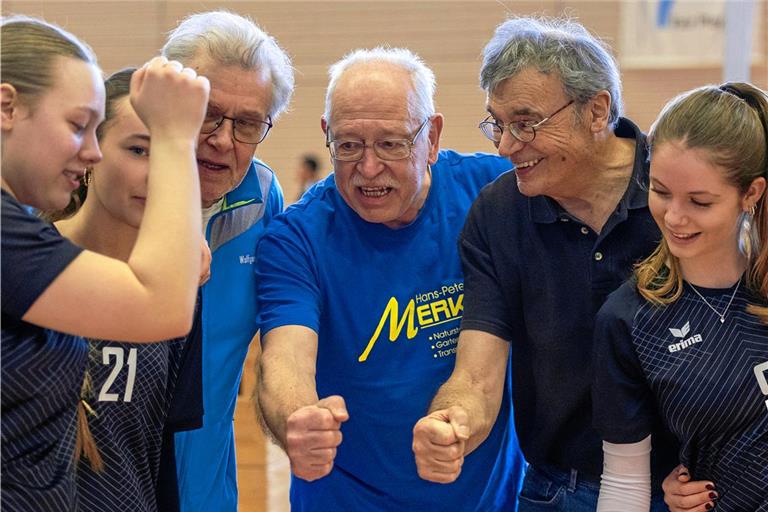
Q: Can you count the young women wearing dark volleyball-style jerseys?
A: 3